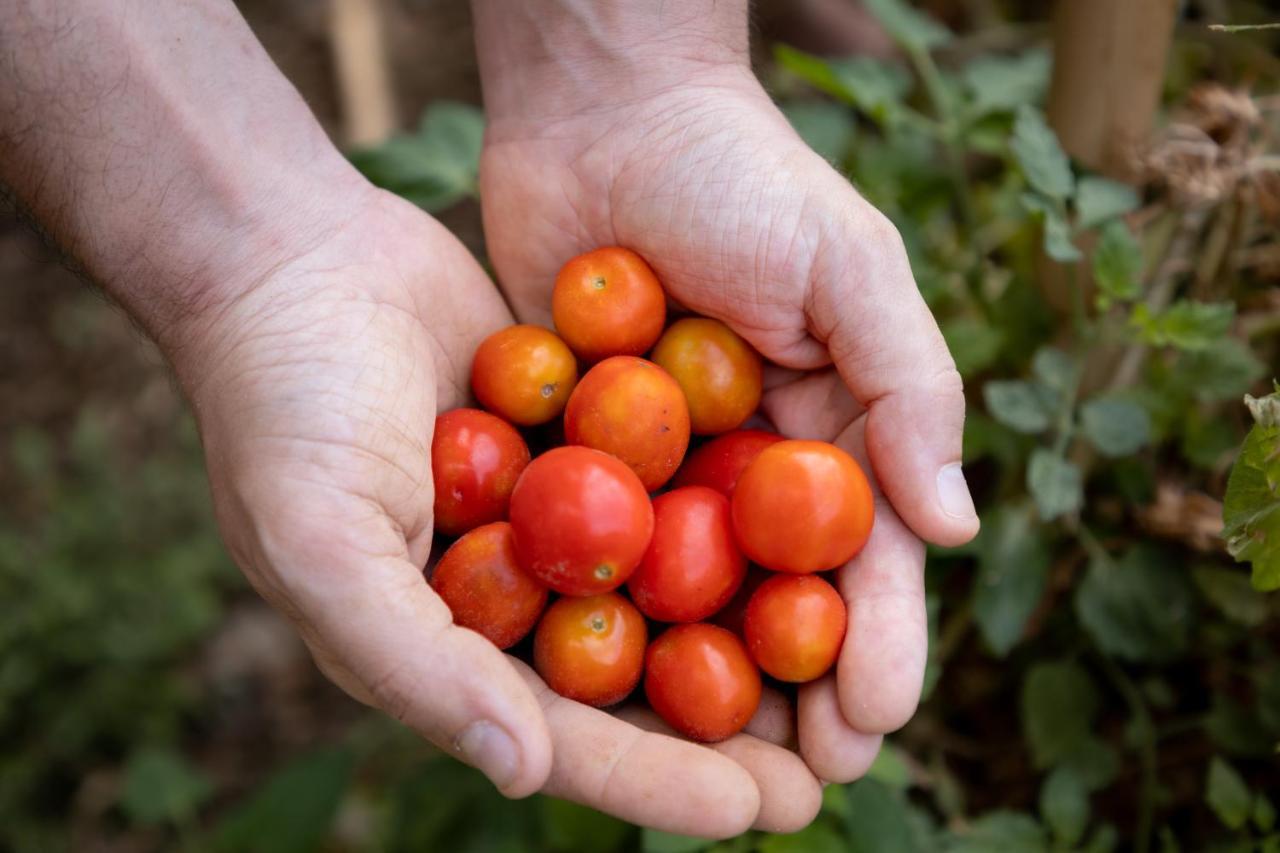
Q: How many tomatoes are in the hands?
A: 13